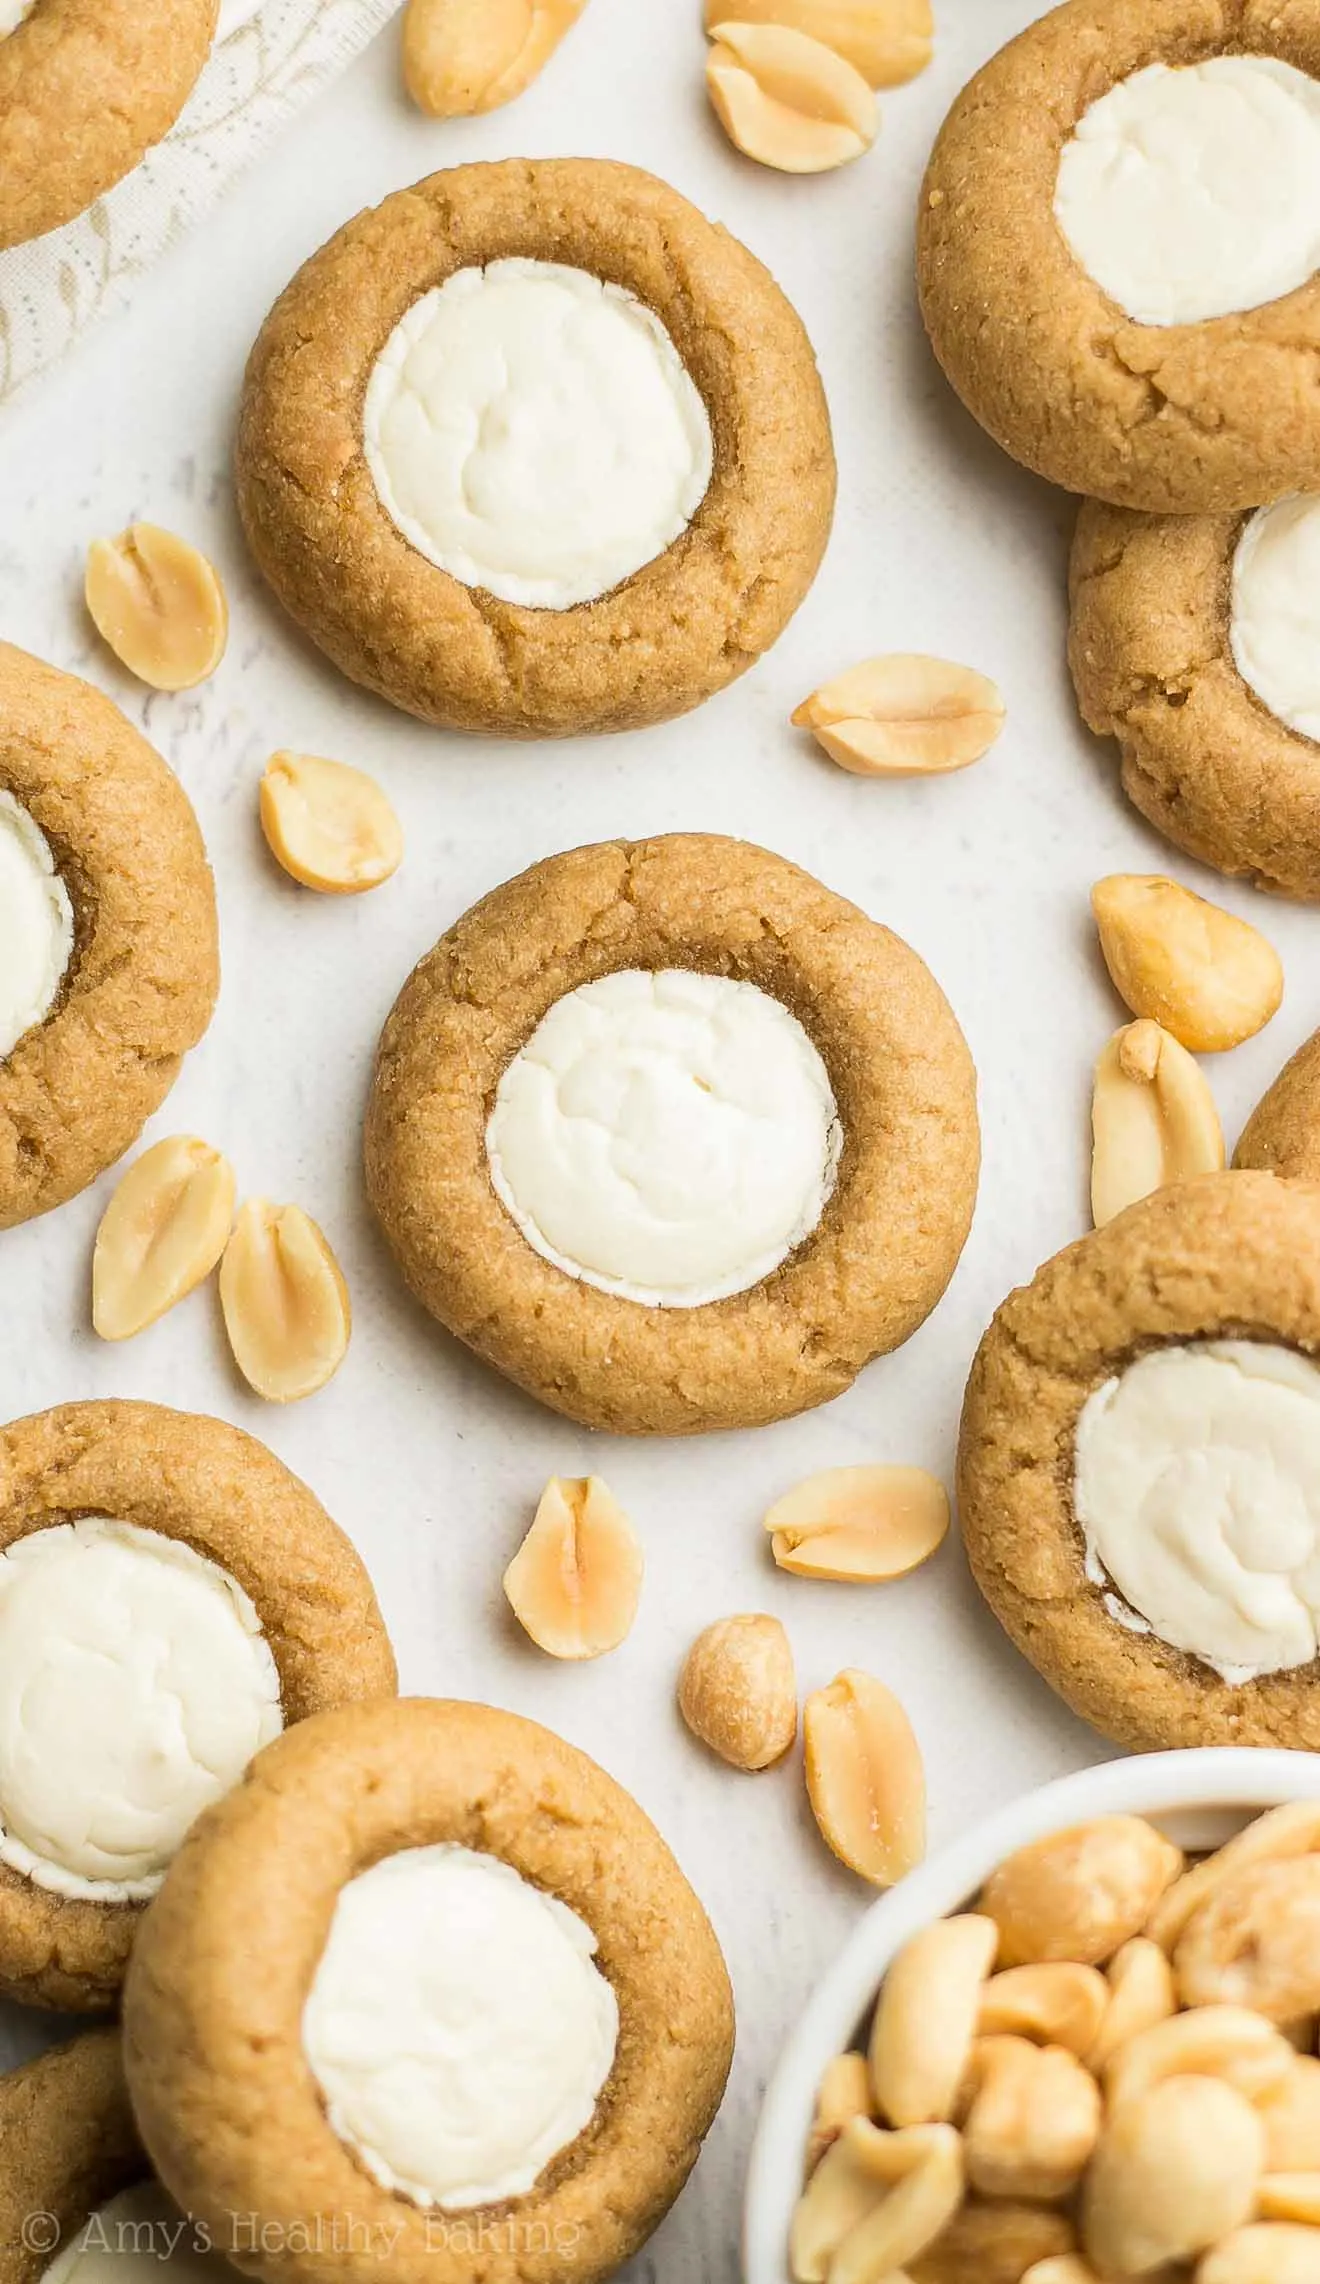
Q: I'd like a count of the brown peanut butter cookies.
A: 11